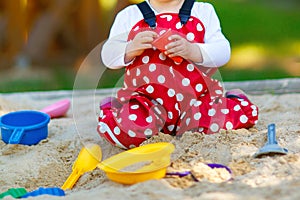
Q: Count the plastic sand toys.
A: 9